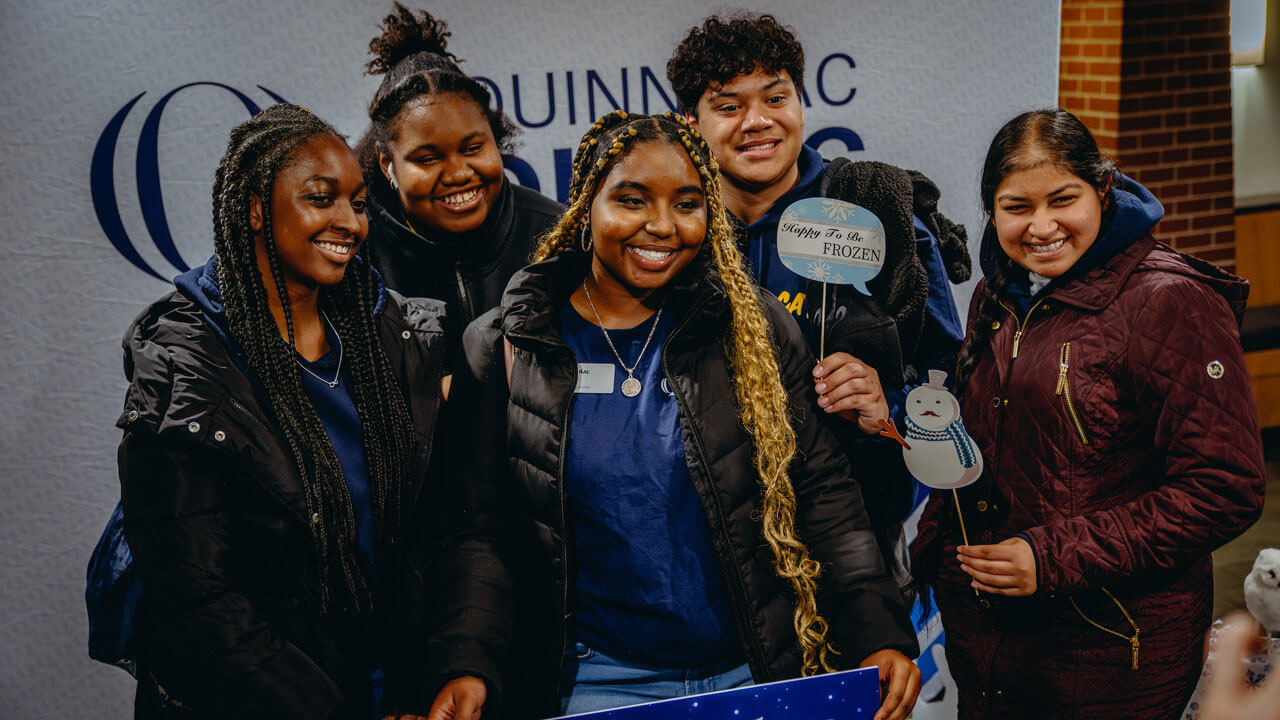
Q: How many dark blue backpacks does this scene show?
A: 1